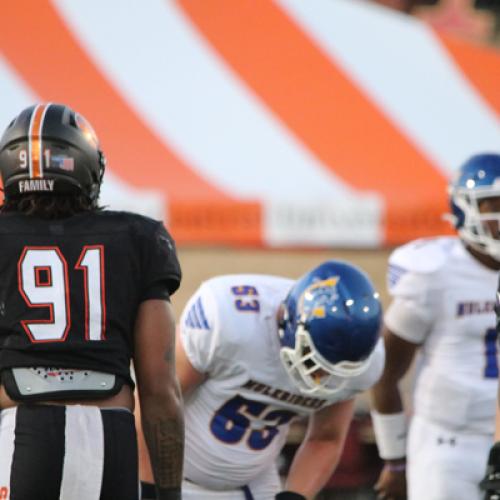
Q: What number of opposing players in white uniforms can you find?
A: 2